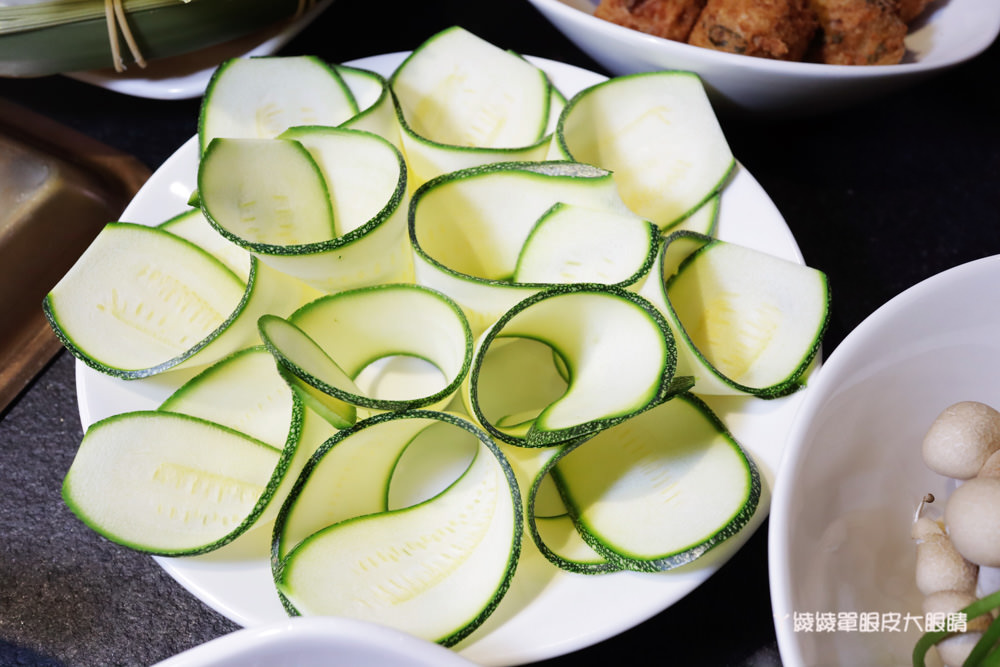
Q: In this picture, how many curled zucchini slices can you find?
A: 12